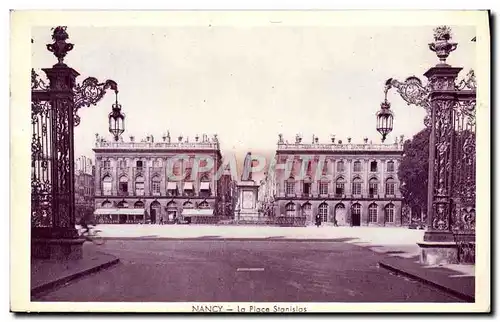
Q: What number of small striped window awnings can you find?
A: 3